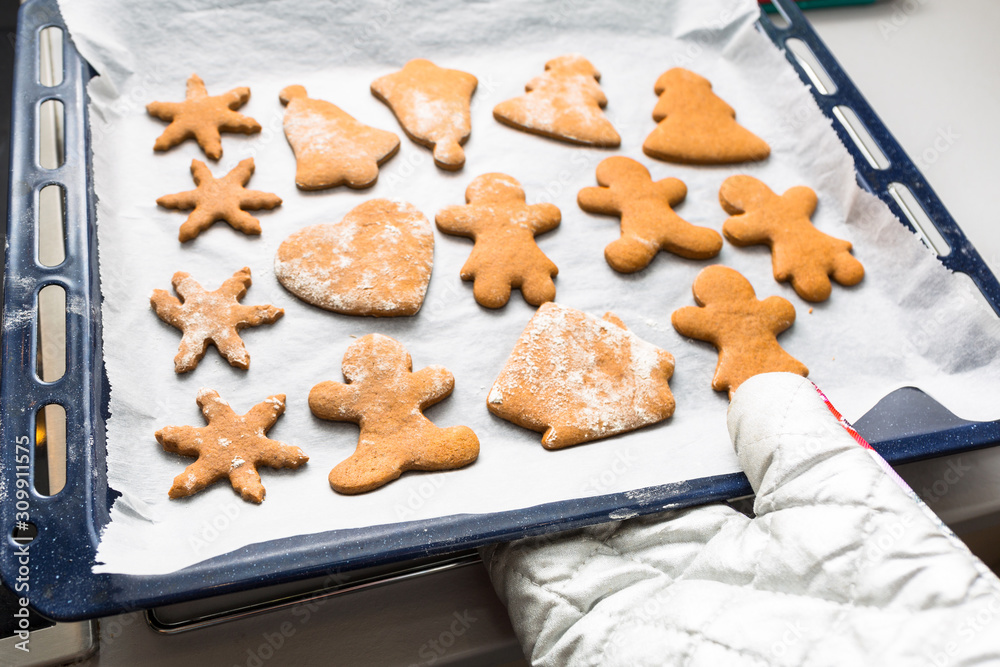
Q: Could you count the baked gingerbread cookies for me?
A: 15